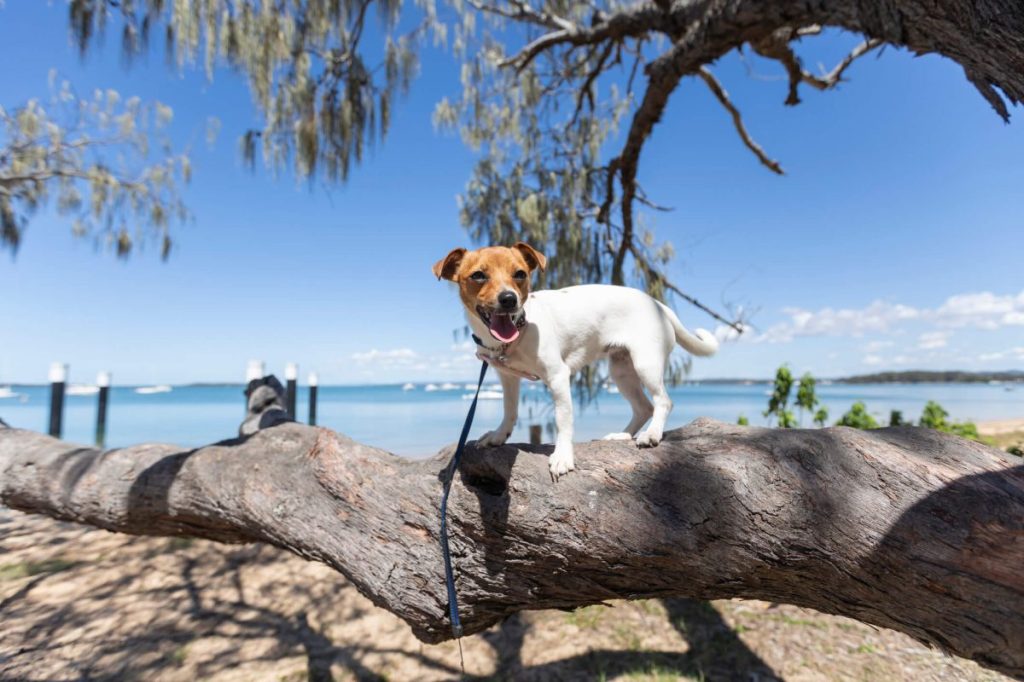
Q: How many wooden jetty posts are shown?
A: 5